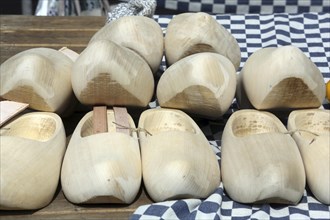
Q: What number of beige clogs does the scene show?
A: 11